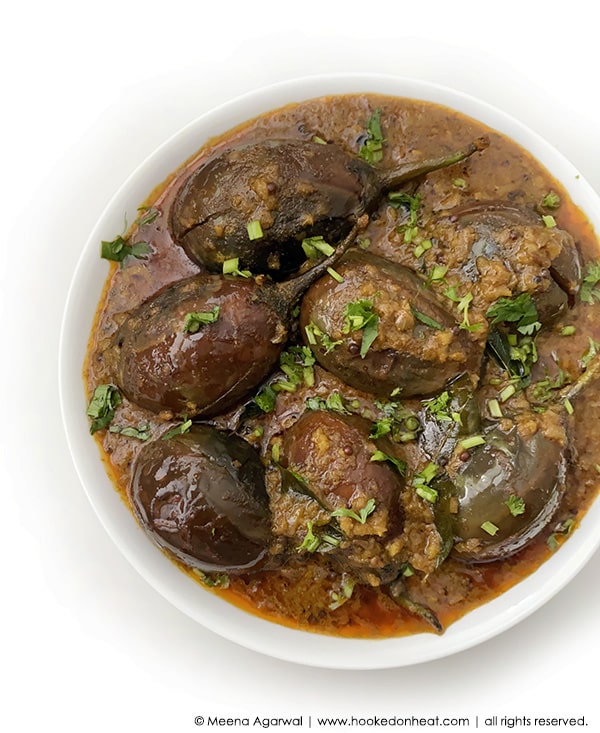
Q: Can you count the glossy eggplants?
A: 7